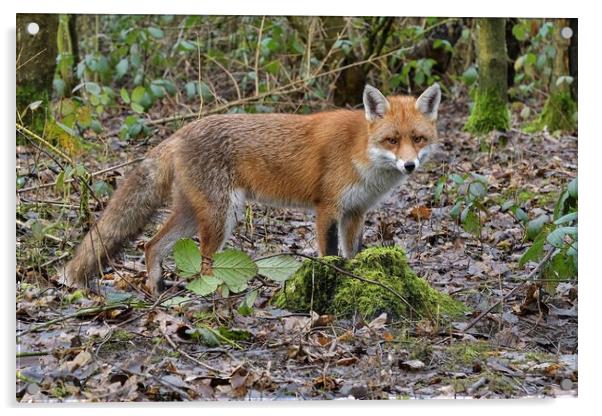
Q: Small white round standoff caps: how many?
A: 4